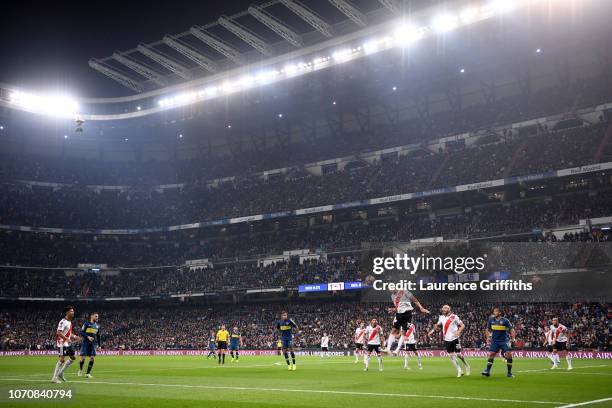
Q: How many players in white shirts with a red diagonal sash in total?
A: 9